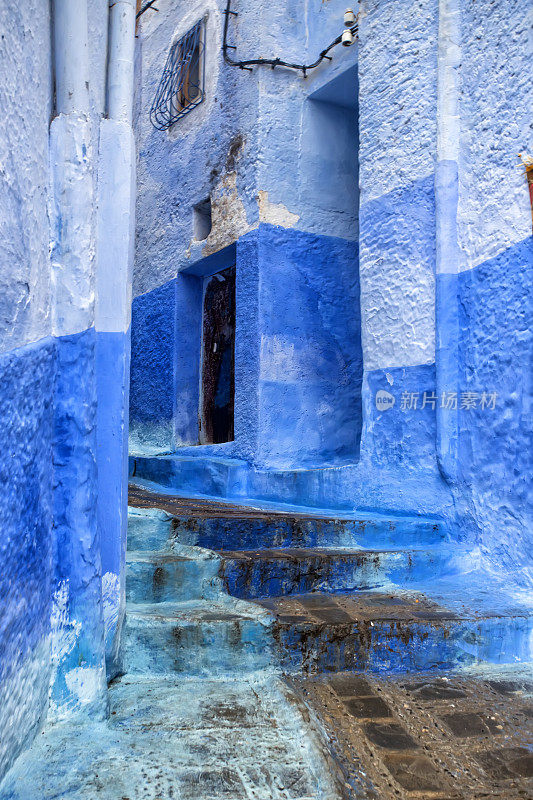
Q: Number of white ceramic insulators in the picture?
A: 2